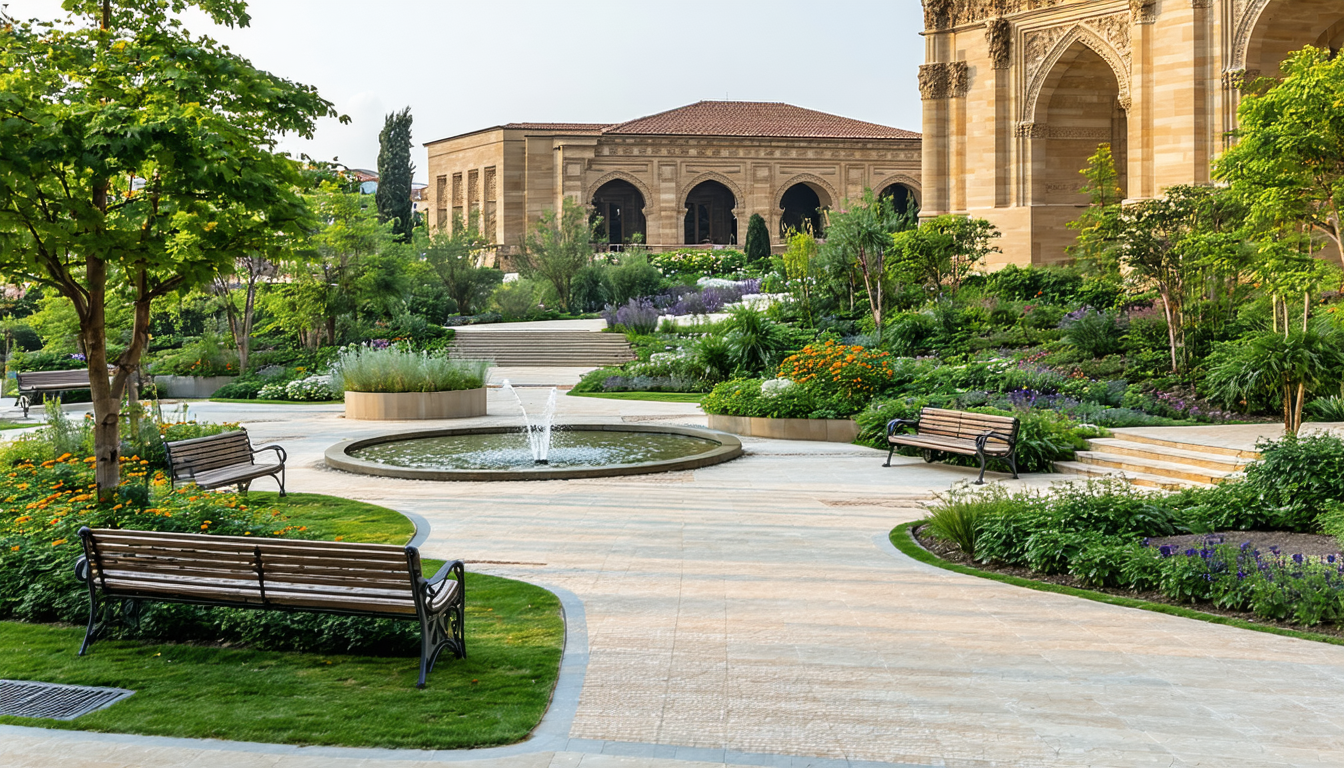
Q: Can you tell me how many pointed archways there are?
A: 6